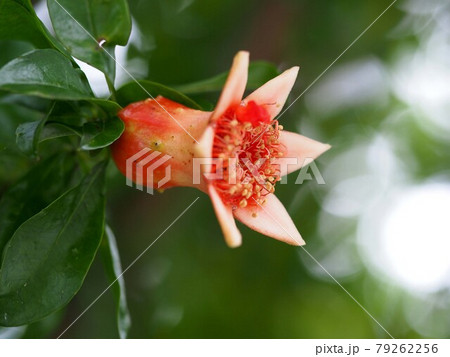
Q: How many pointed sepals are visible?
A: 6